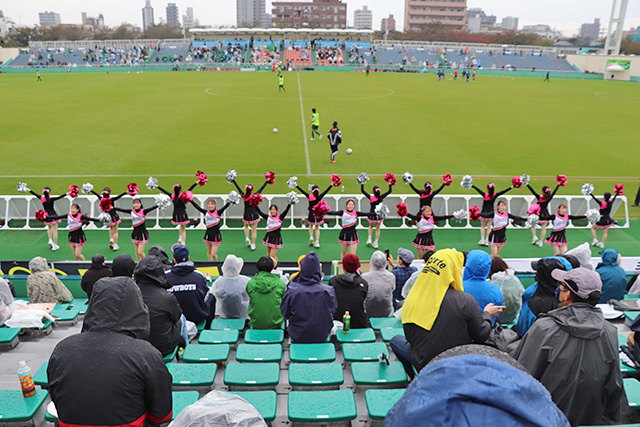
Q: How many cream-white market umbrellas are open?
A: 0